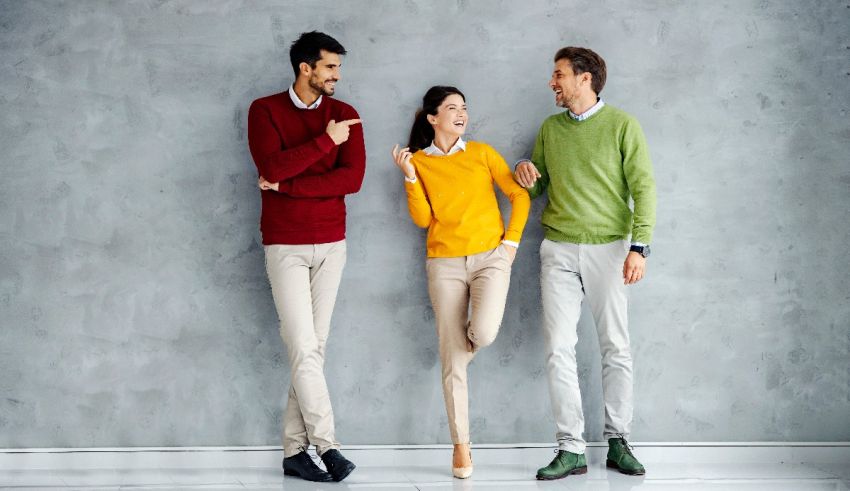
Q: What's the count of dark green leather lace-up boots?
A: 2